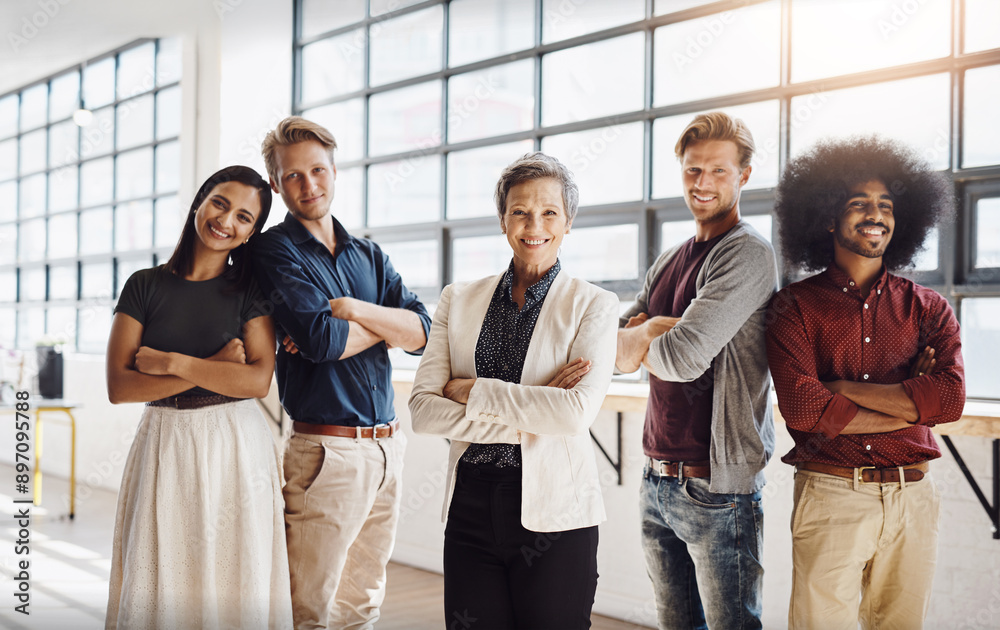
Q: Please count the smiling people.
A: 5